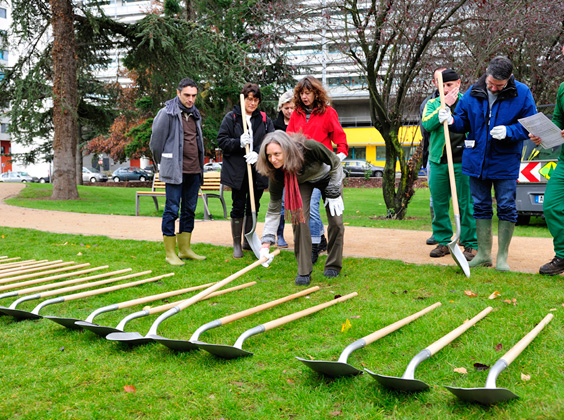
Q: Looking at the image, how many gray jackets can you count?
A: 1